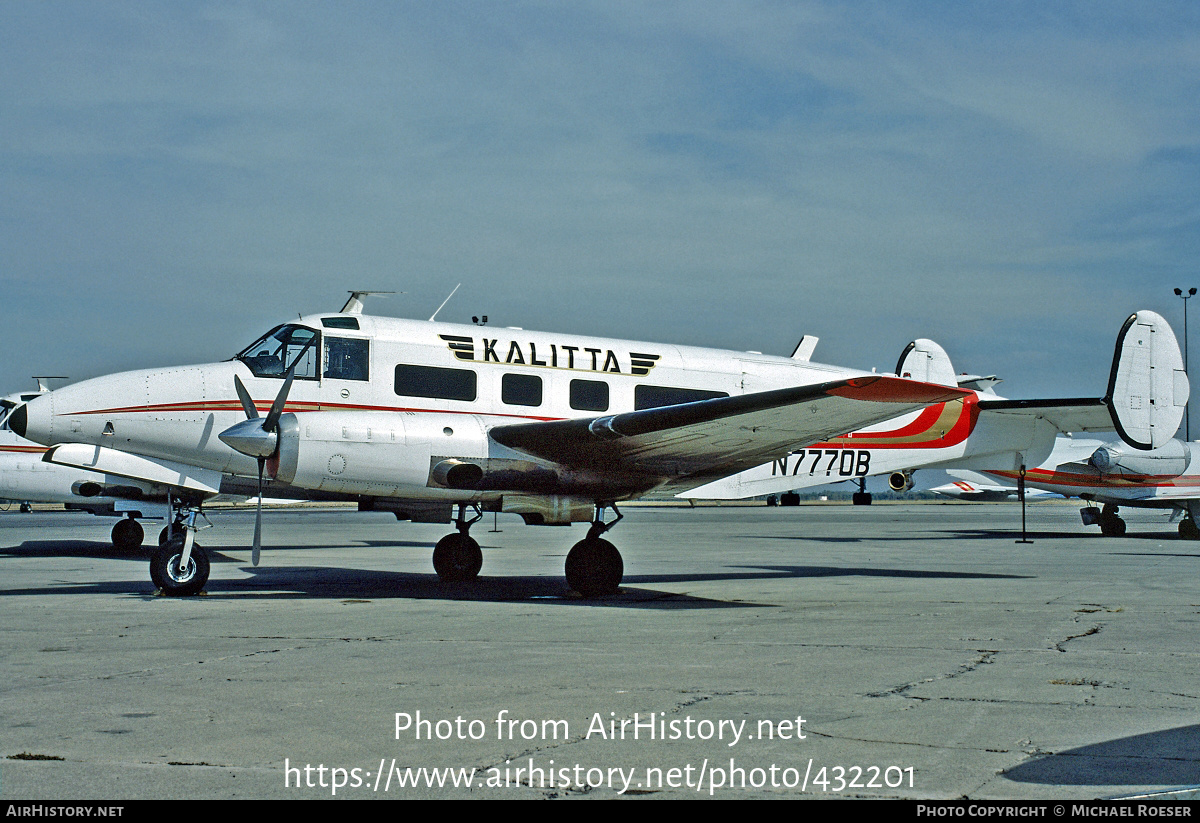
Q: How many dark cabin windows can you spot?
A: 4